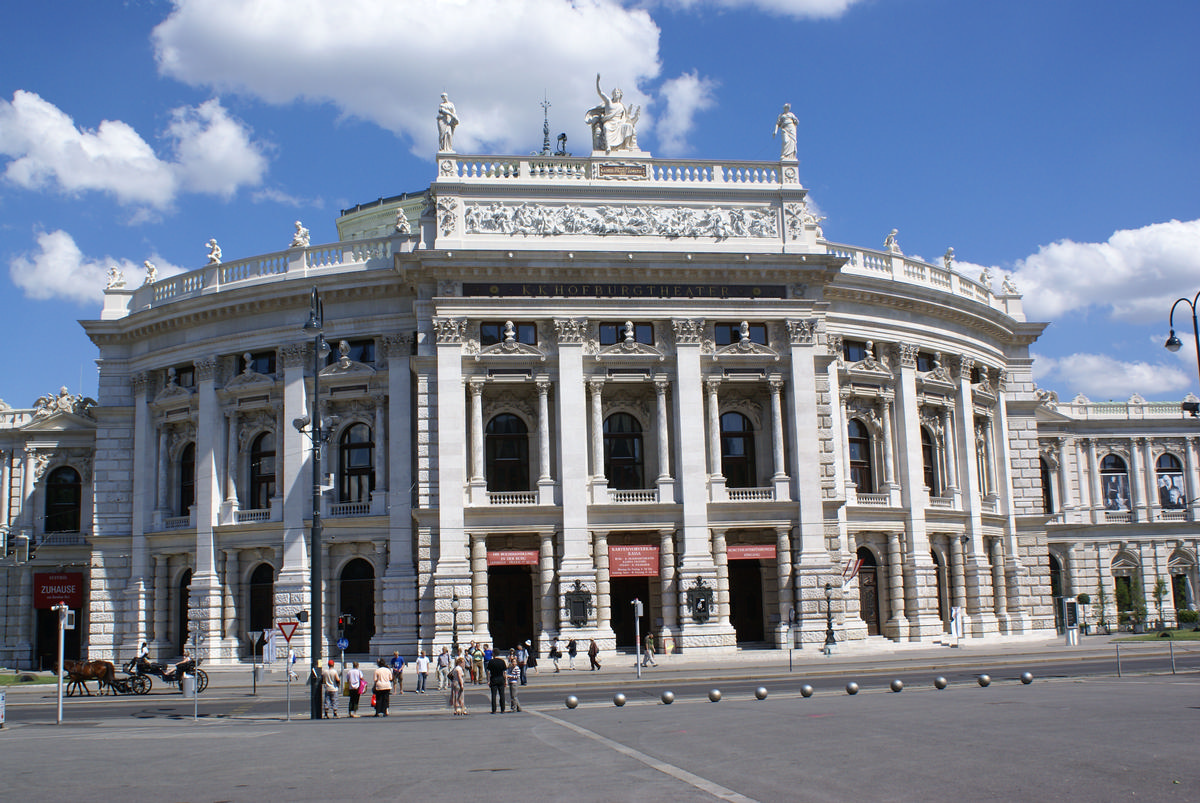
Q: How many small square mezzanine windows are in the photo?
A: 9